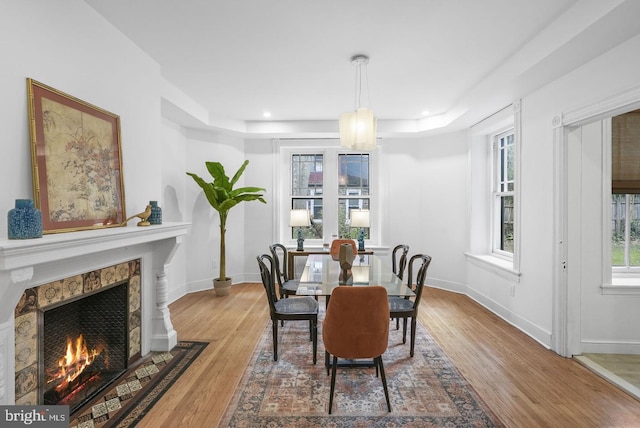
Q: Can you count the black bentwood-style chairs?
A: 4